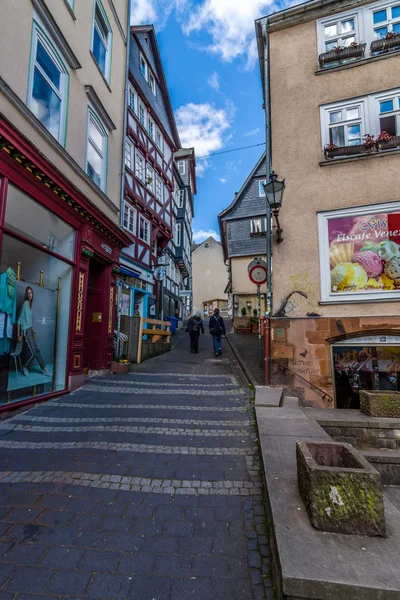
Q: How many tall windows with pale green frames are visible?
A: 3